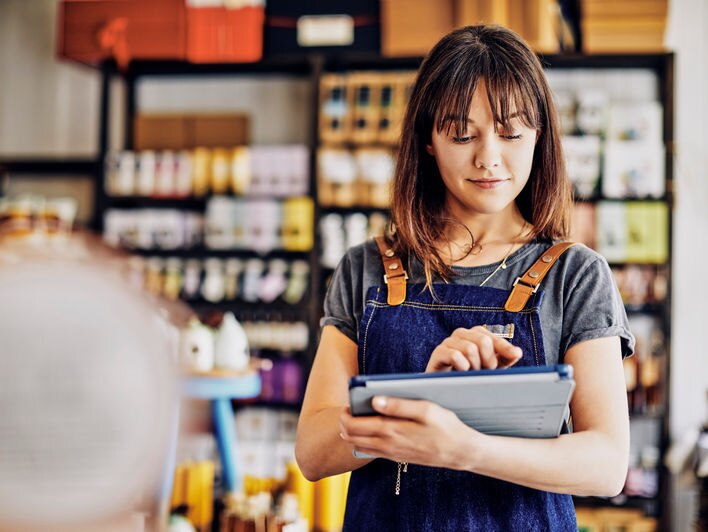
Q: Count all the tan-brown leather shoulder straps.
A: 2